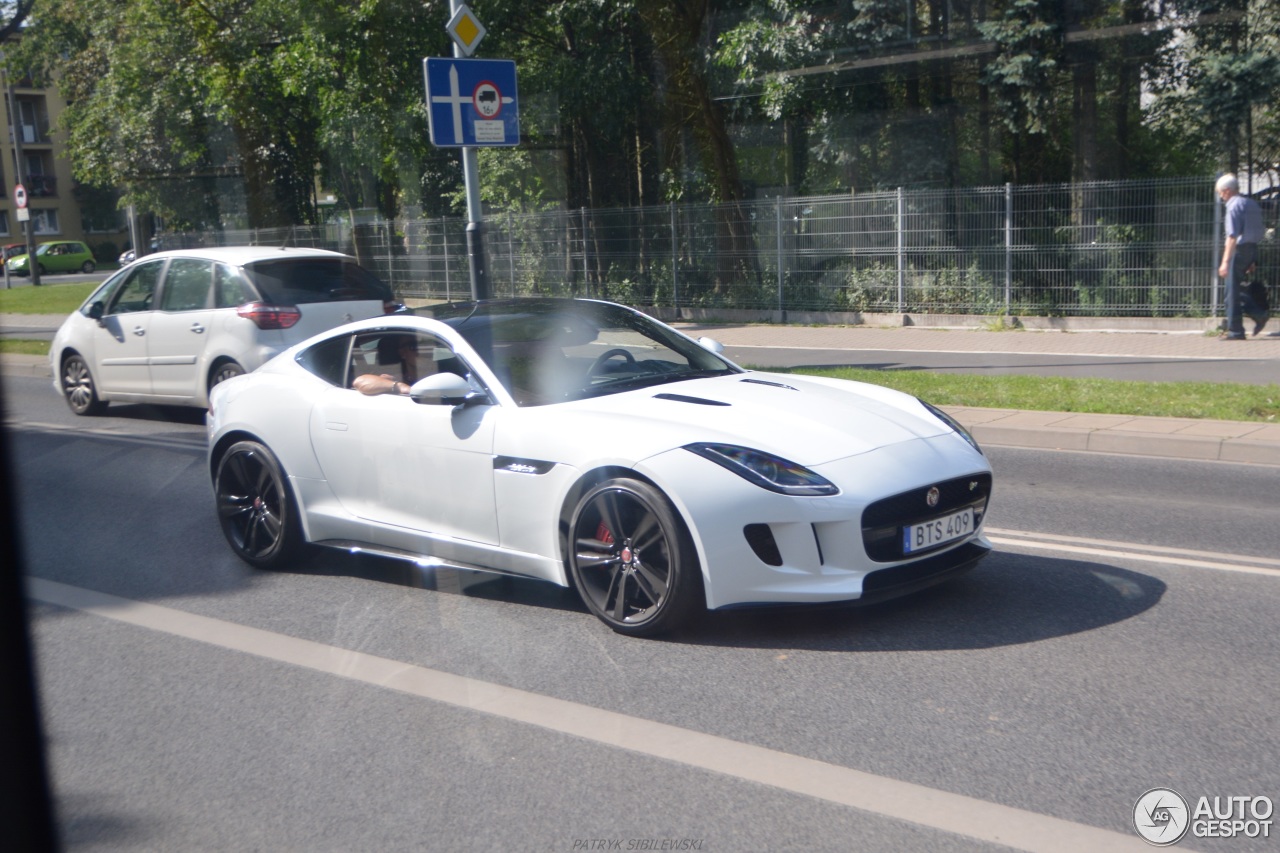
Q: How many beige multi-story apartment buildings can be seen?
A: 1